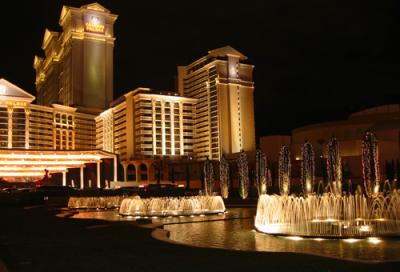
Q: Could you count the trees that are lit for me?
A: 8